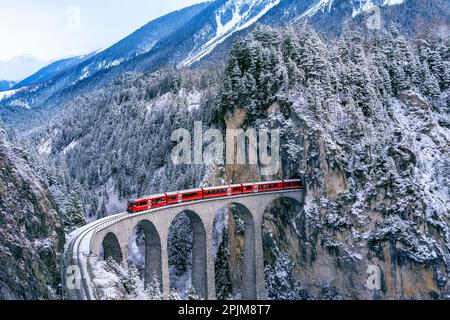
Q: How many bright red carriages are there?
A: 5